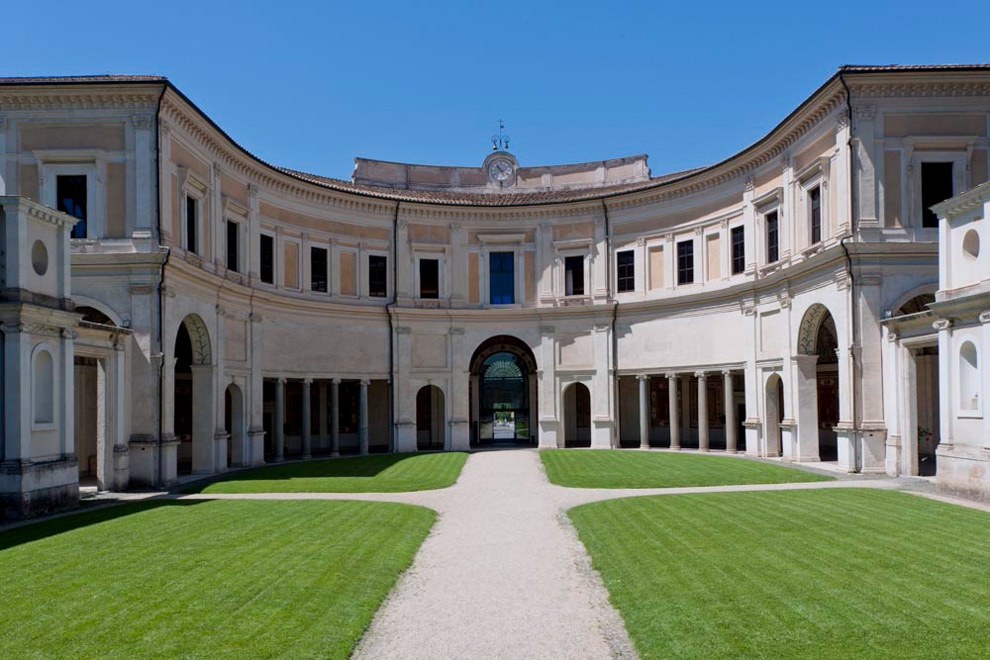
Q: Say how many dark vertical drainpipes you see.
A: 4